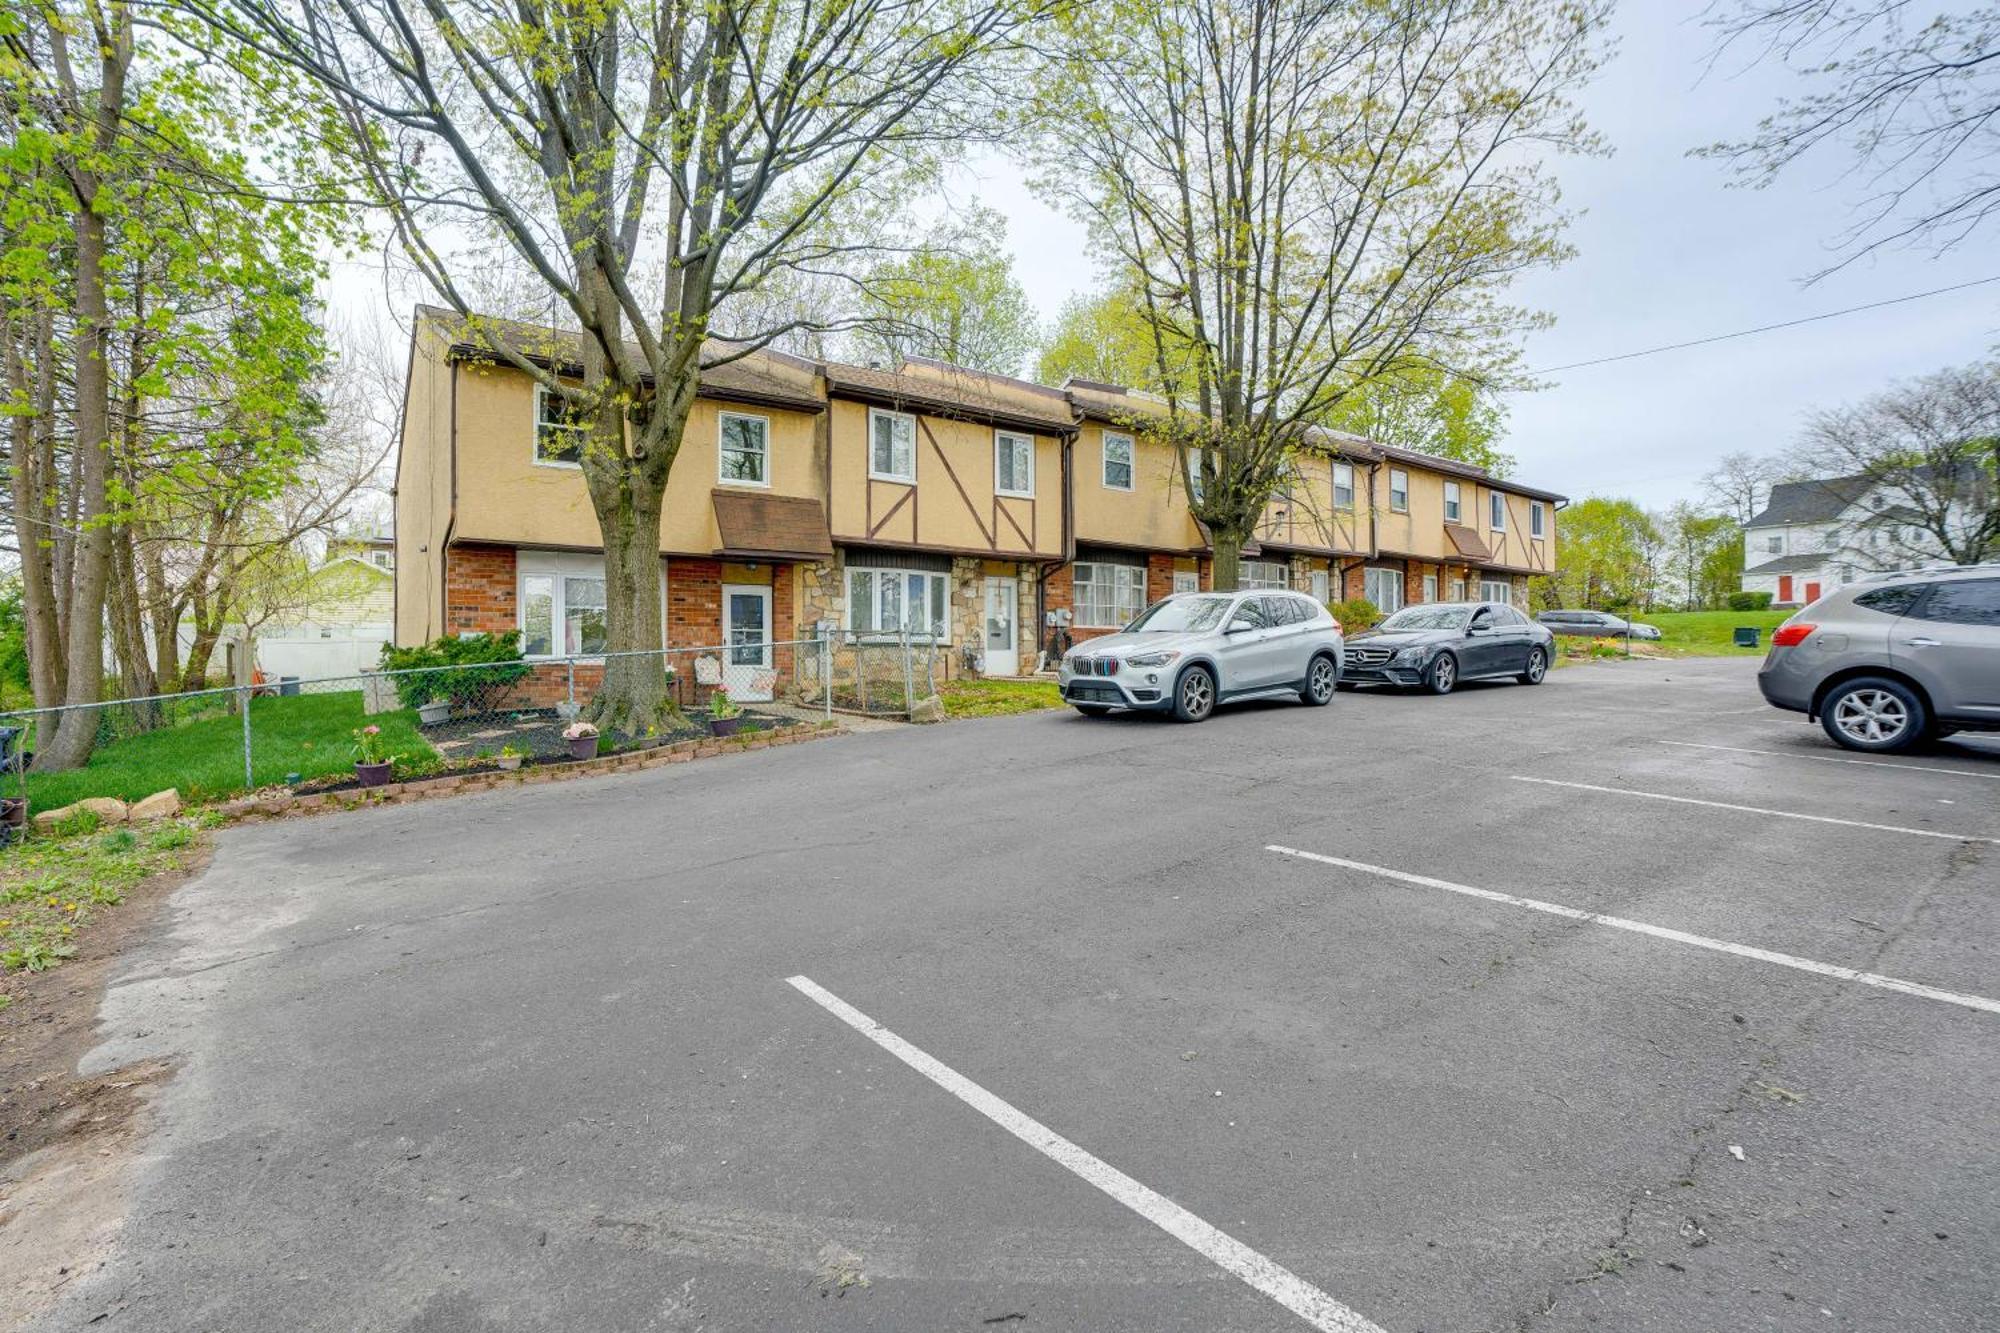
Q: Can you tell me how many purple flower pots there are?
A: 3